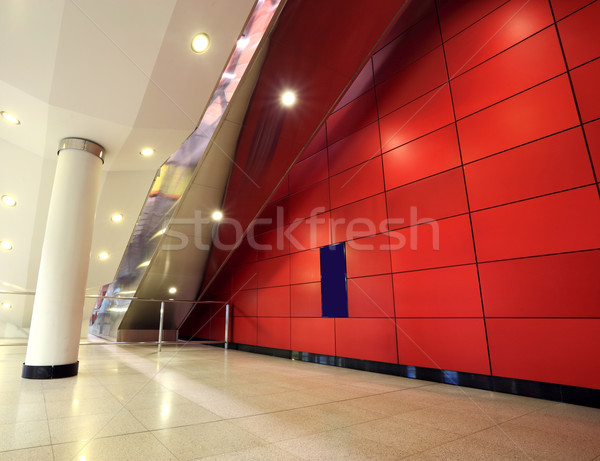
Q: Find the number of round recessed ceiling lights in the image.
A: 11